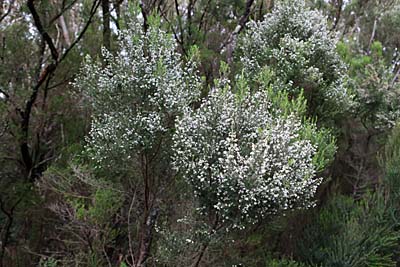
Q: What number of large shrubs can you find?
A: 3